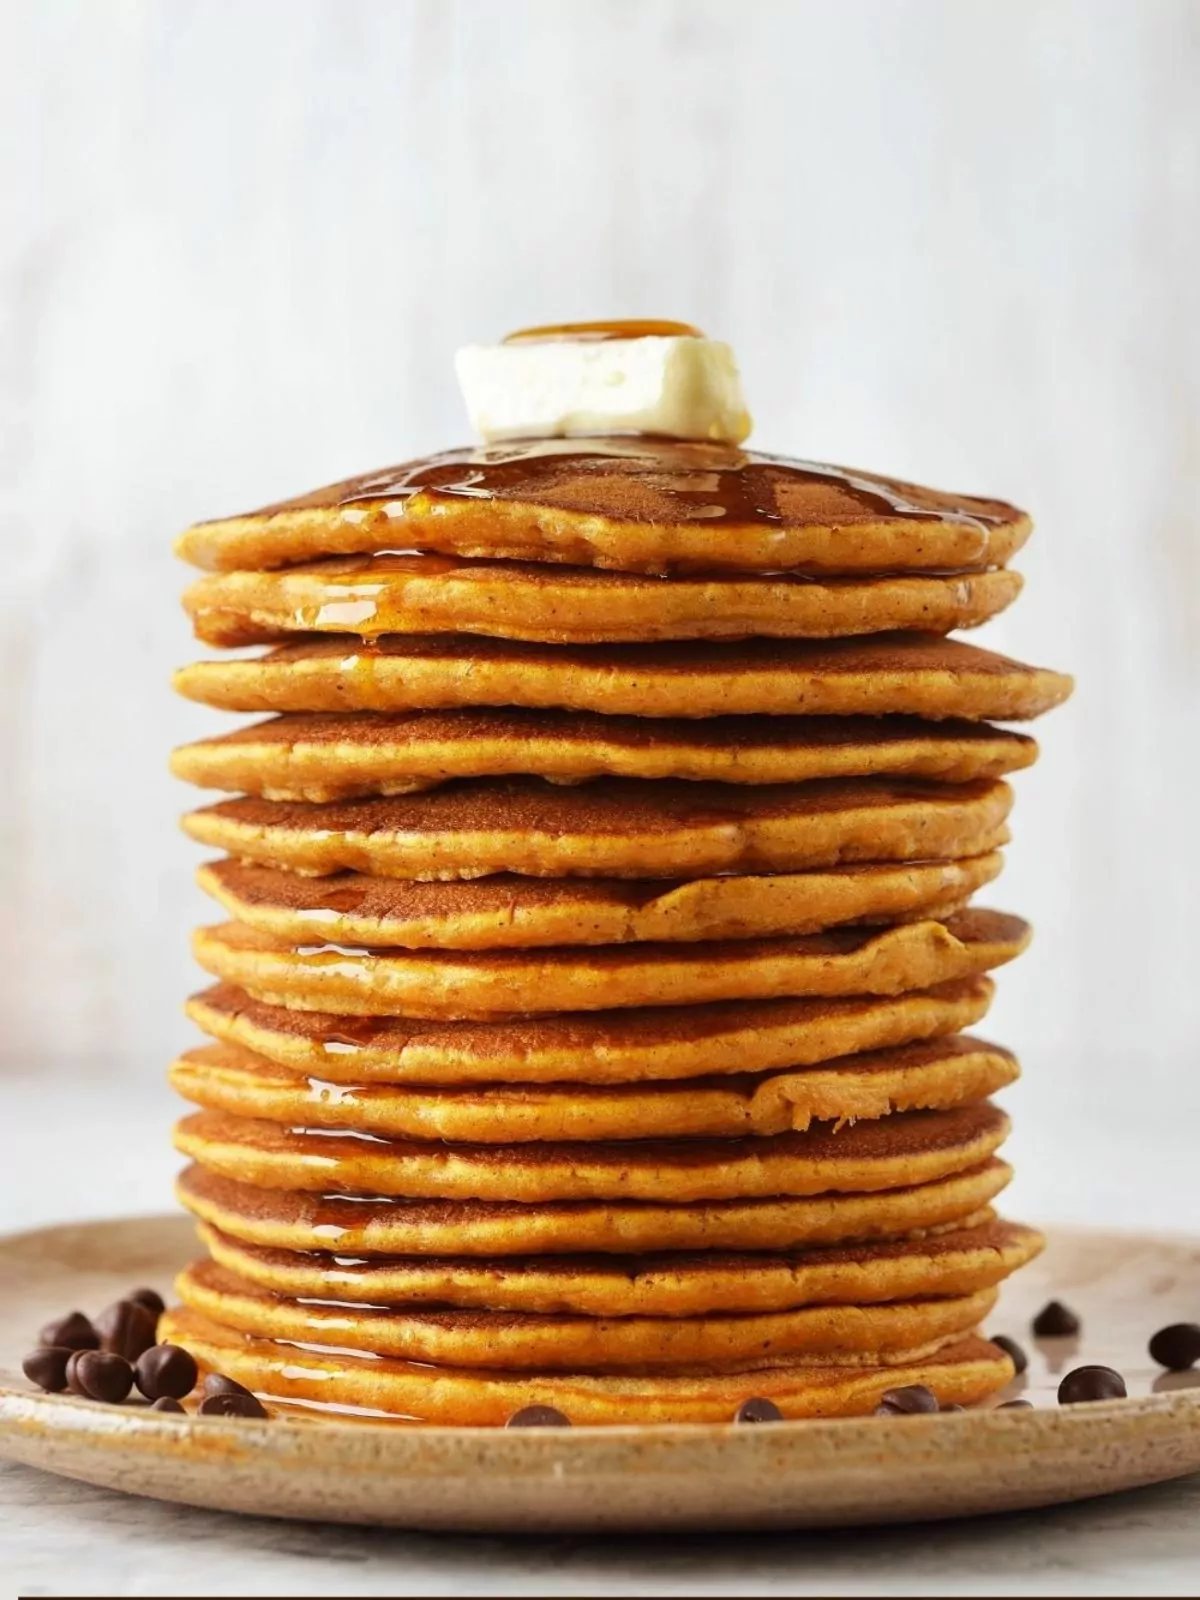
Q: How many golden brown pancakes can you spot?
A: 14